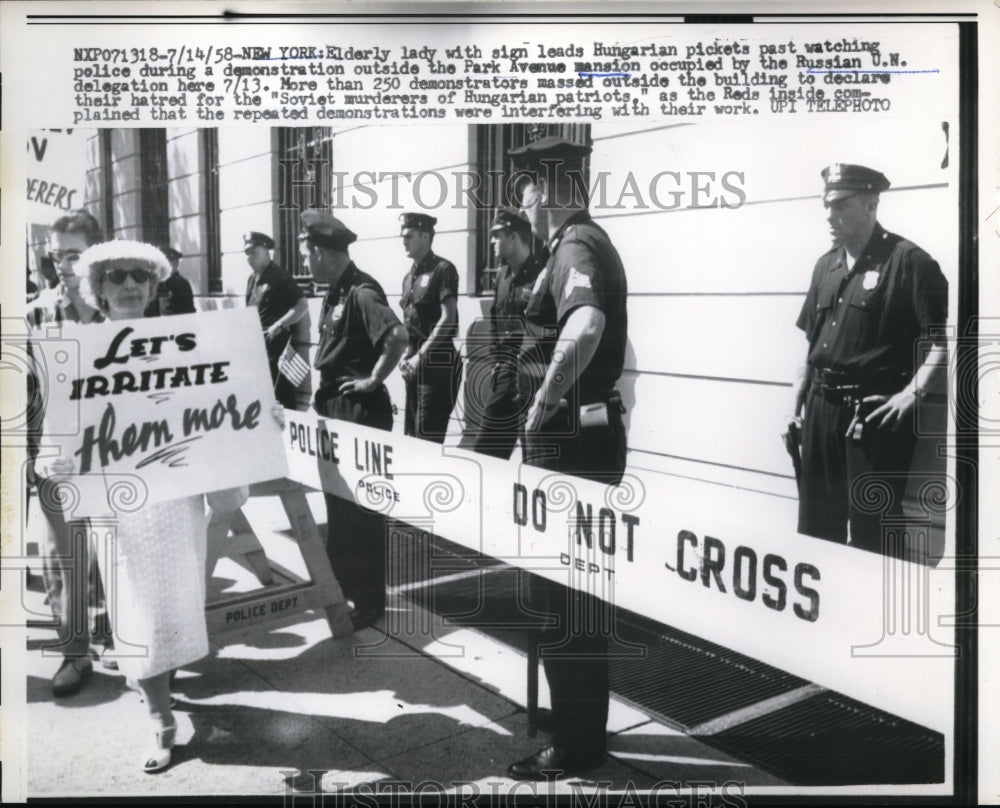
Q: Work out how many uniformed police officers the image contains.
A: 7